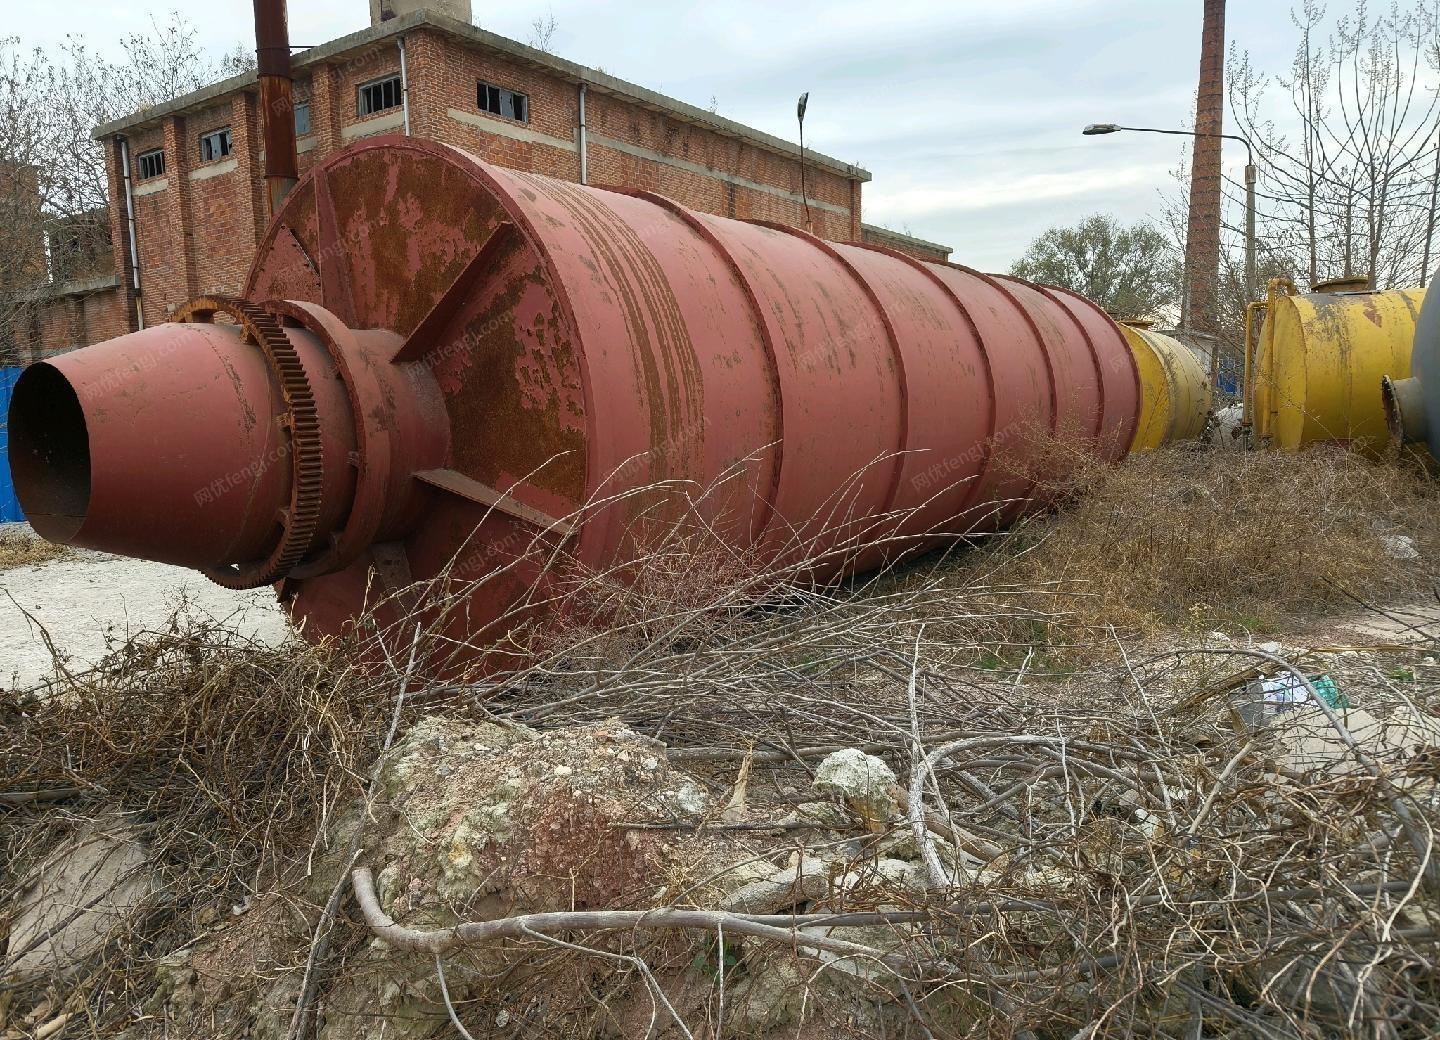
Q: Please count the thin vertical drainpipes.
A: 3